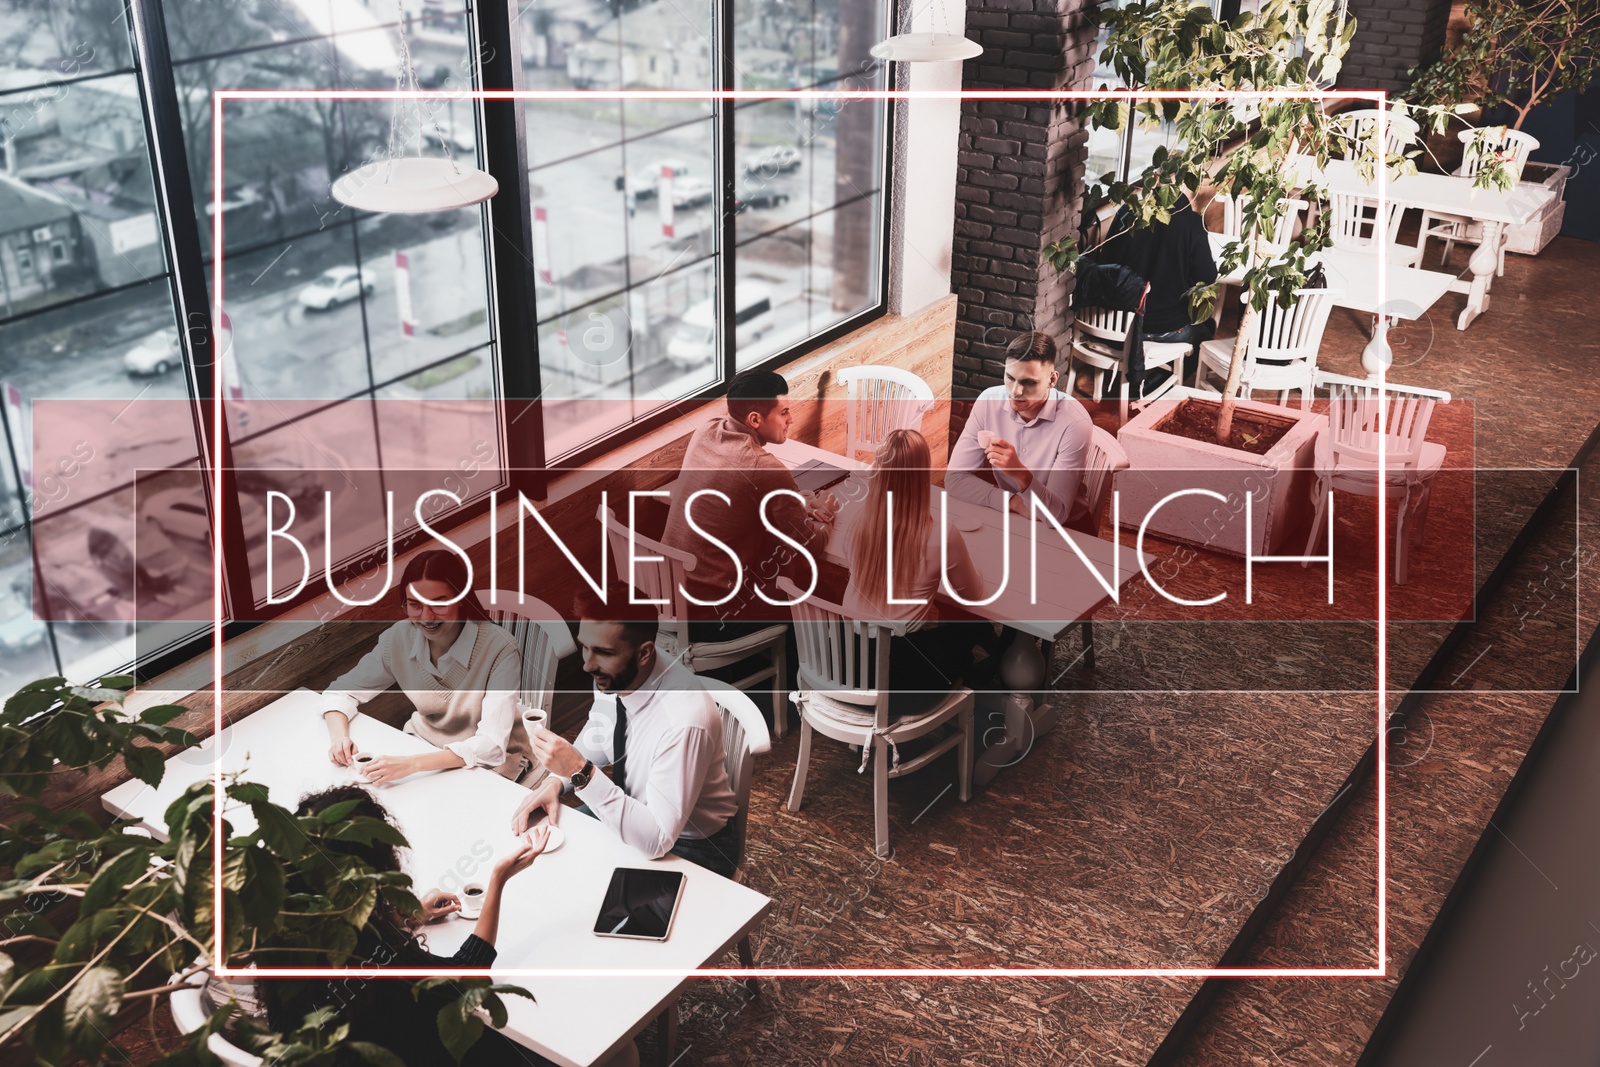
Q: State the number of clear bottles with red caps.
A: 0